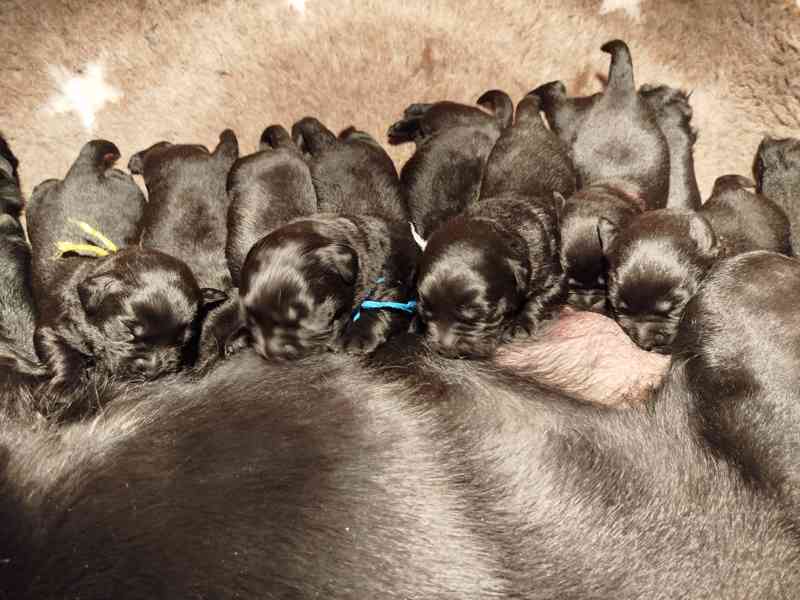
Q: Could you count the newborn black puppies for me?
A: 8